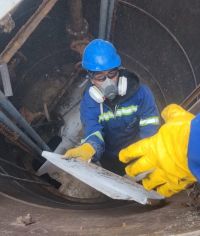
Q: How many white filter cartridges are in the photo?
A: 2